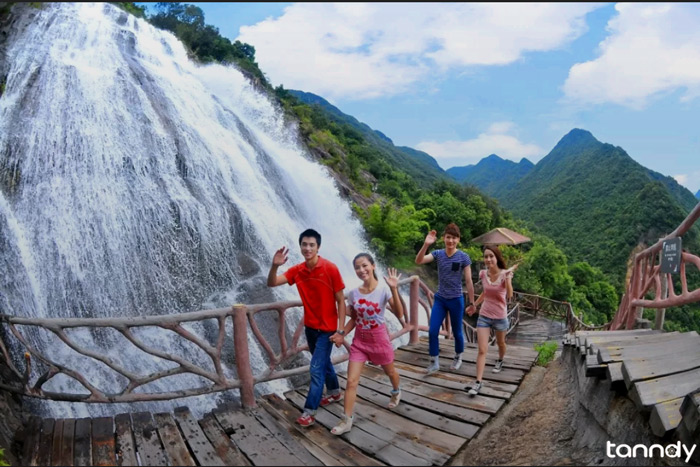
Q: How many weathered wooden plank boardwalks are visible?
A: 2